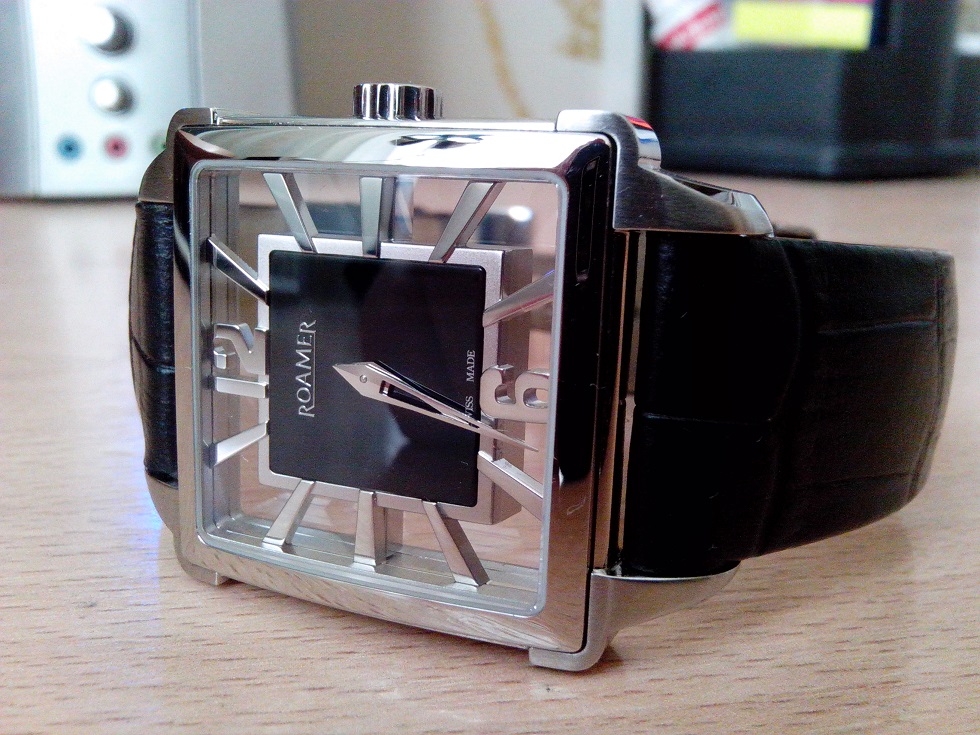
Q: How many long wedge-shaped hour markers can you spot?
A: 10